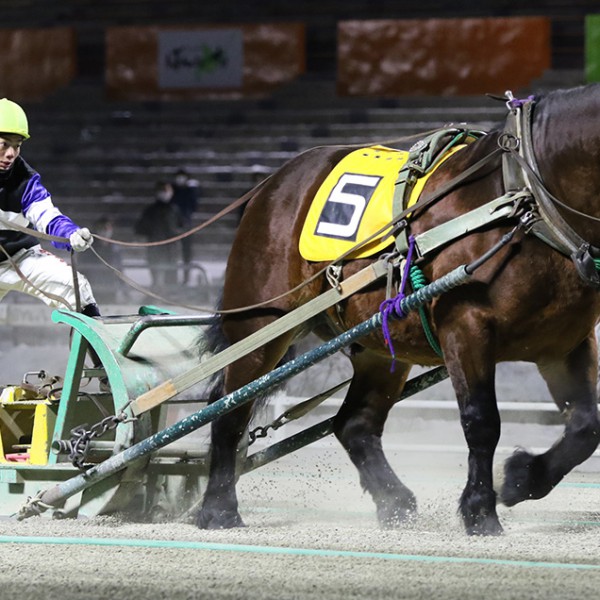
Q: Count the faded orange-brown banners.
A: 3